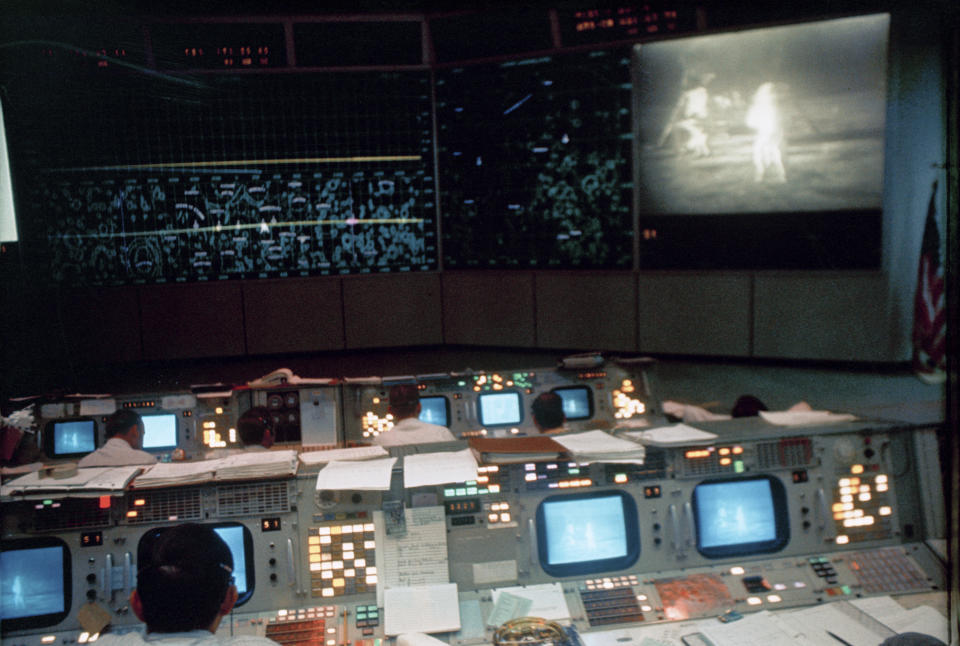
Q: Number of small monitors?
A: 9